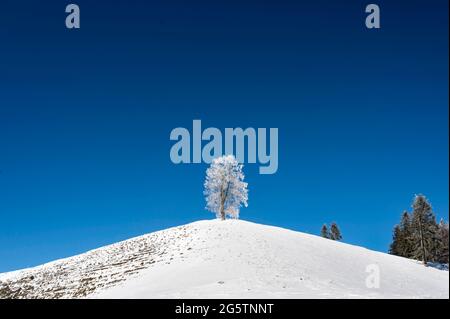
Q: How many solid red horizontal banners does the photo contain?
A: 0